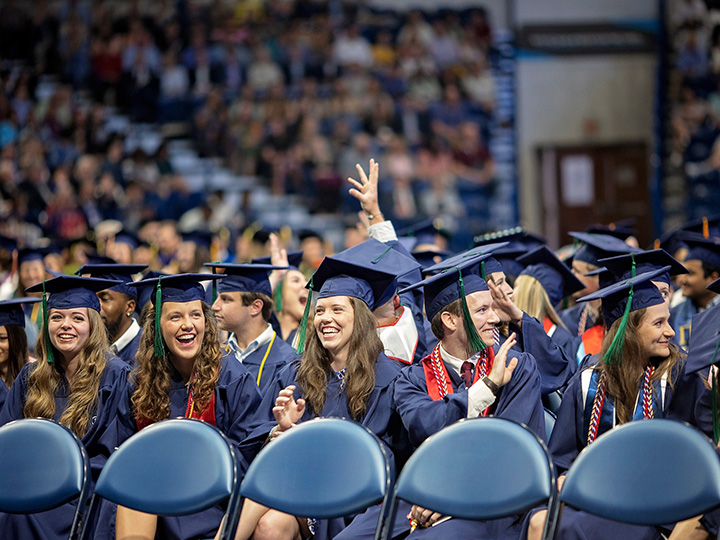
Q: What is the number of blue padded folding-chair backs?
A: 5